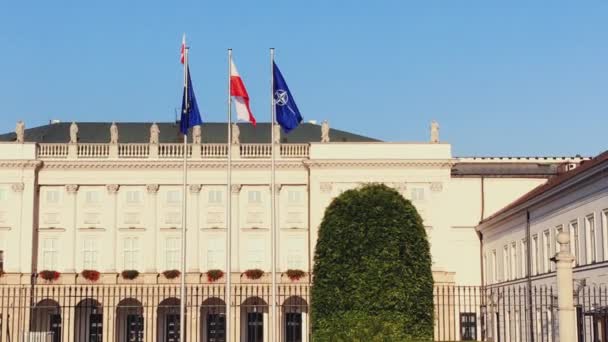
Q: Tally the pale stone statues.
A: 9